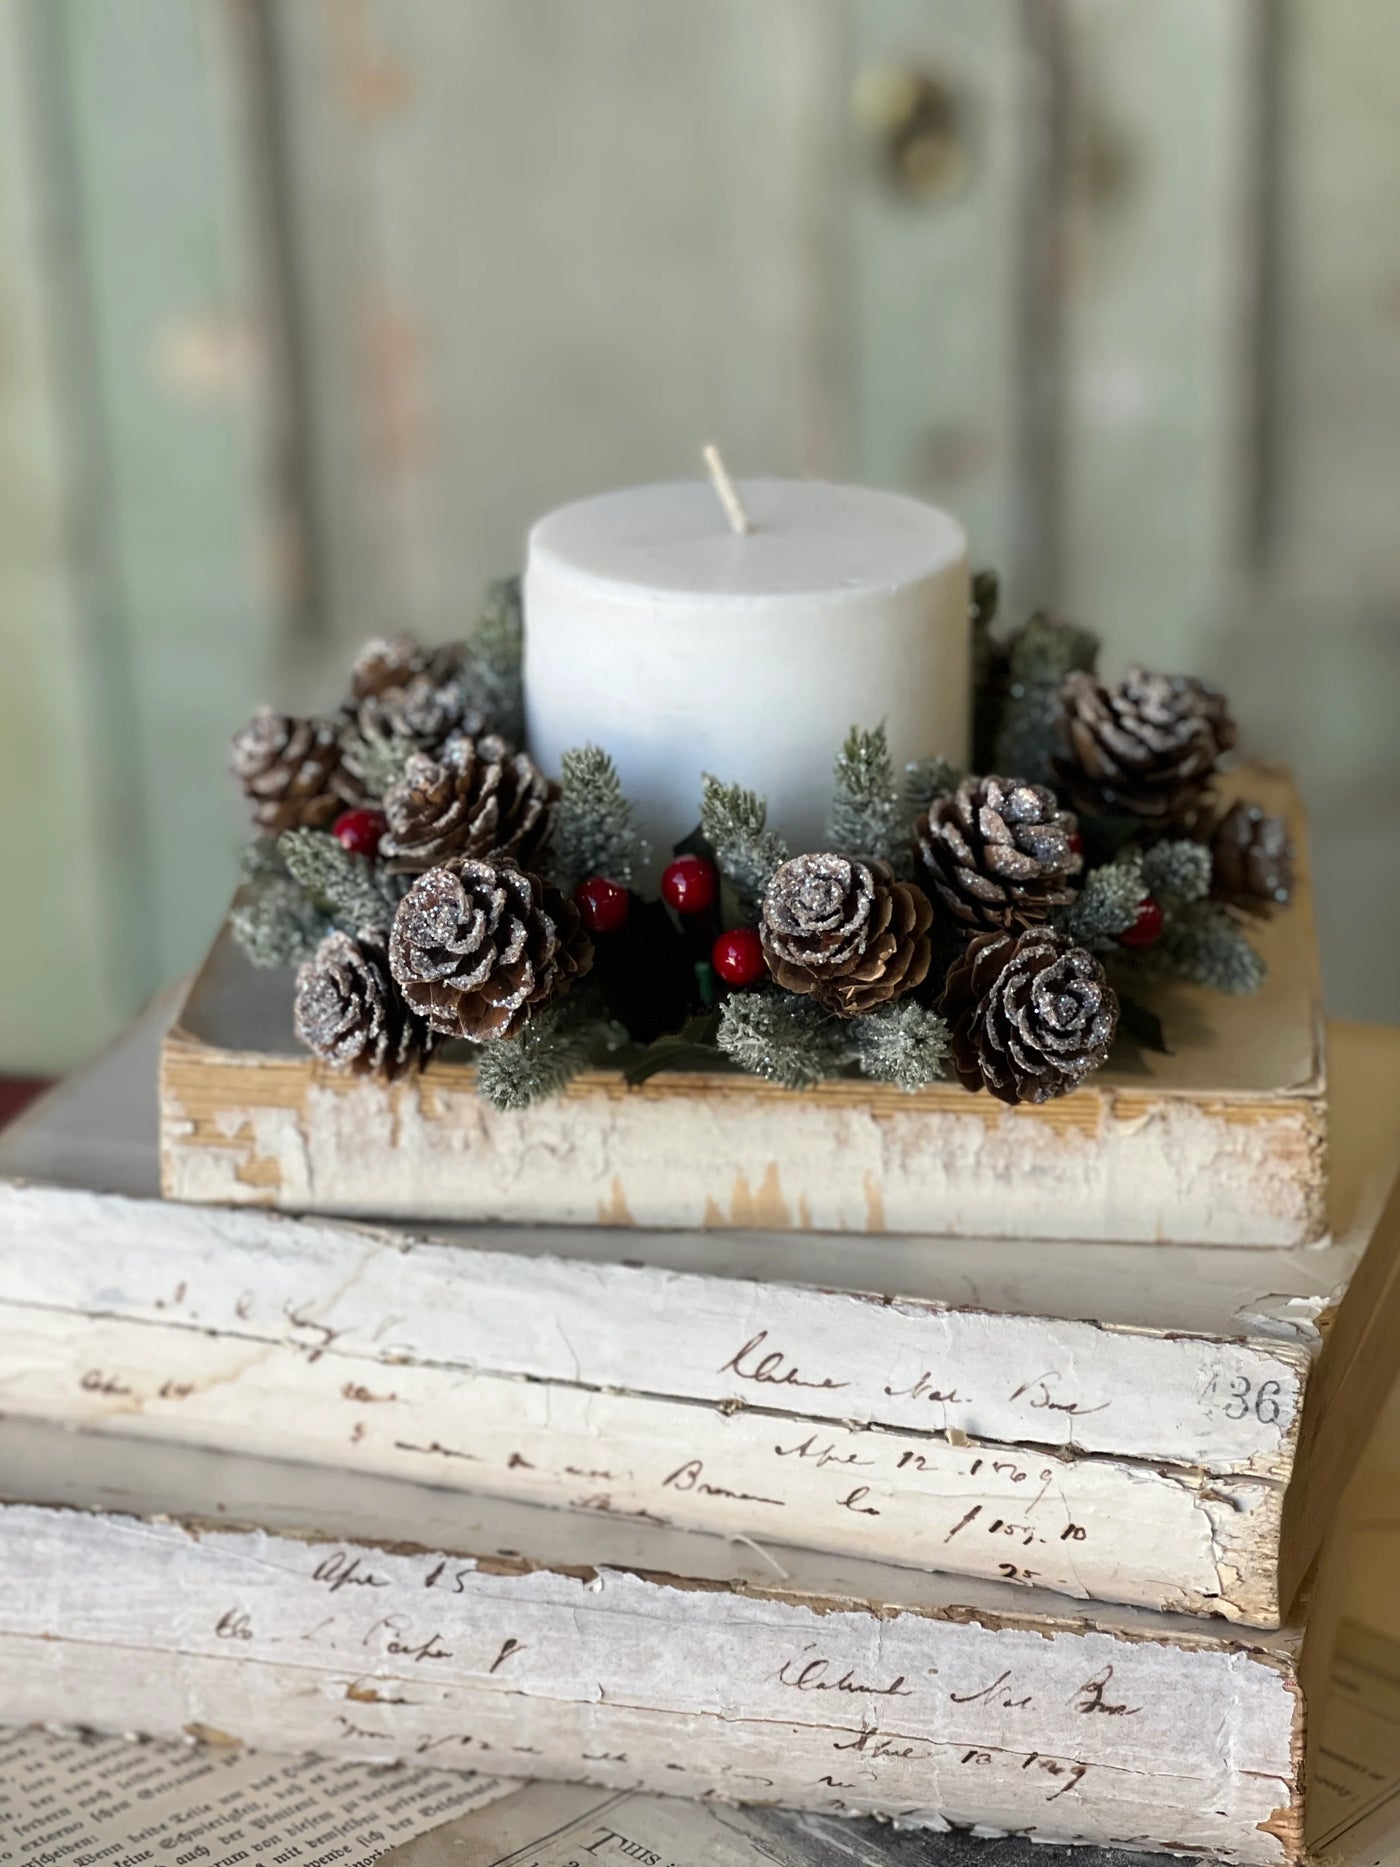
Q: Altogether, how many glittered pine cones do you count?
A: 11